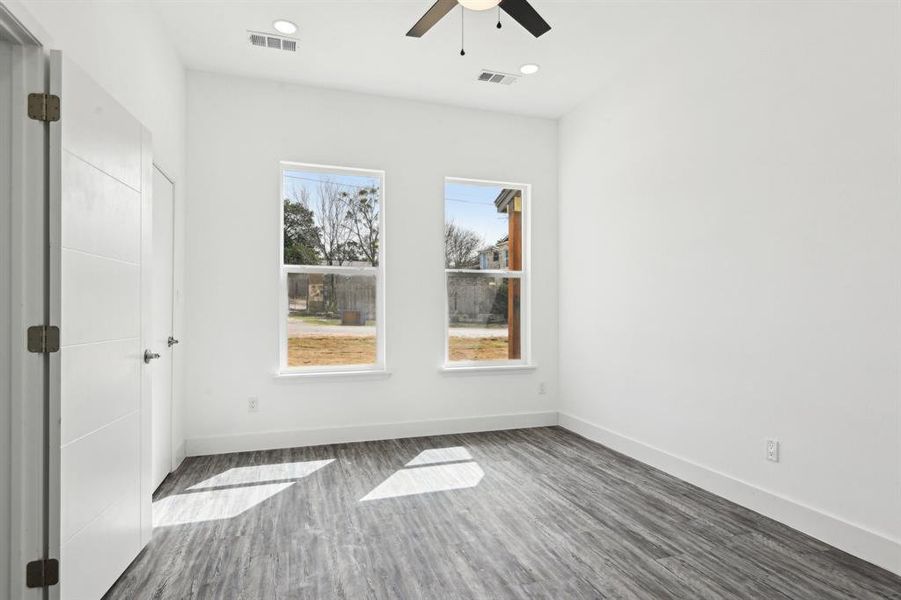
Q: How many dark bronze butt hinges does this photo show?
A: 3